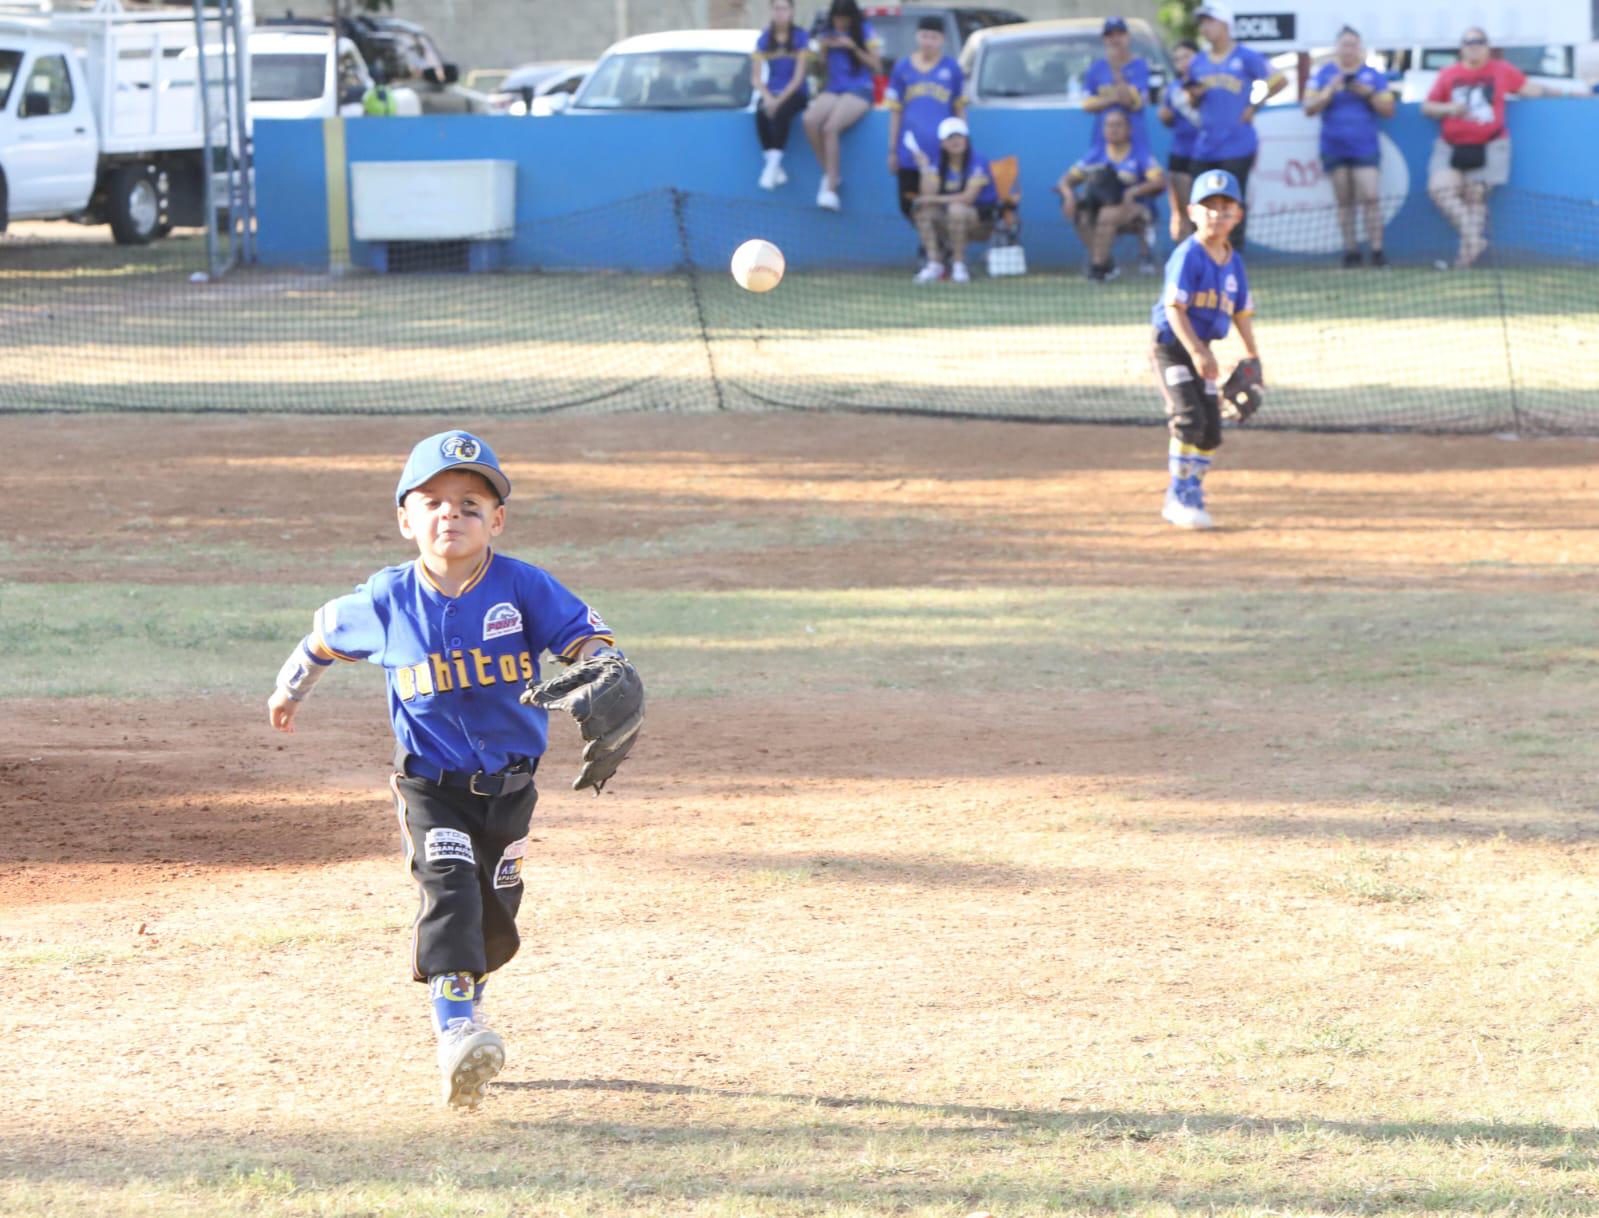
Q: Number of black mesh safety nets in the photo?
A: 1